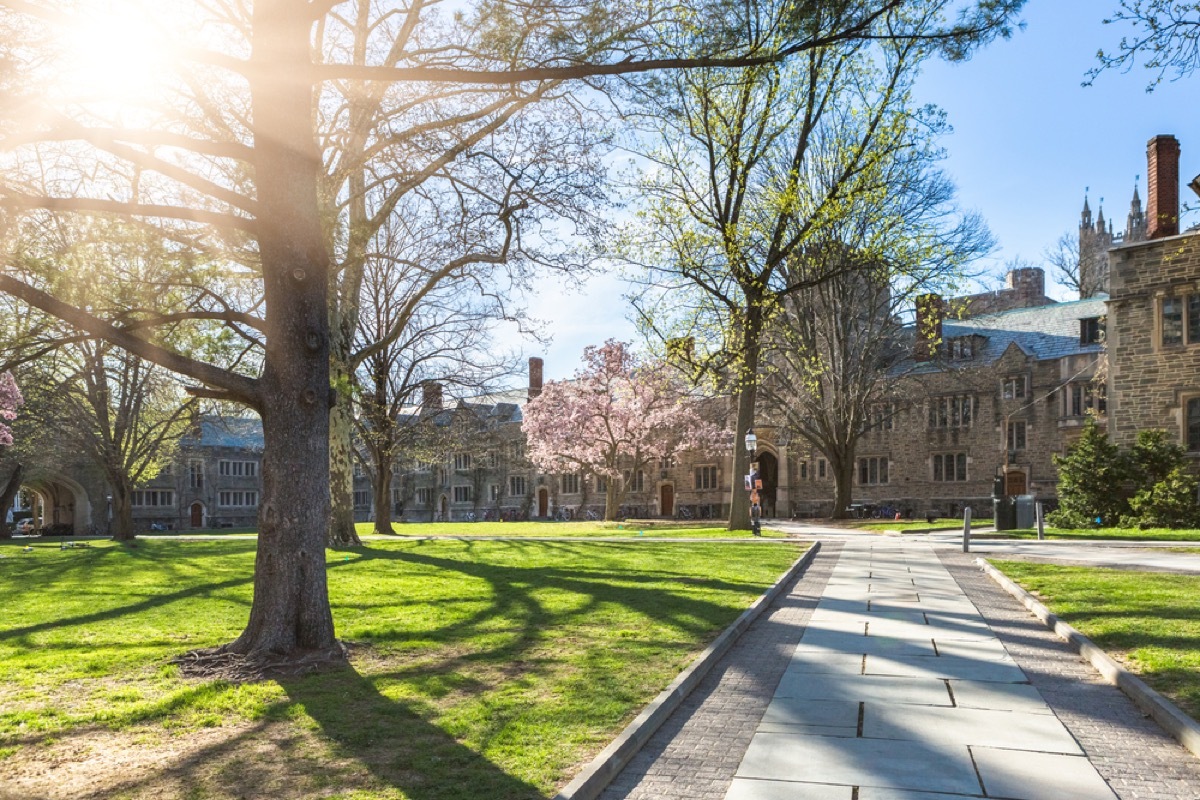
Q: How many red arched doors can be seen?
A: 4